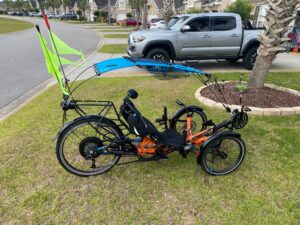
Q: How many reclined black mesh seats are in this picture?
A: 1